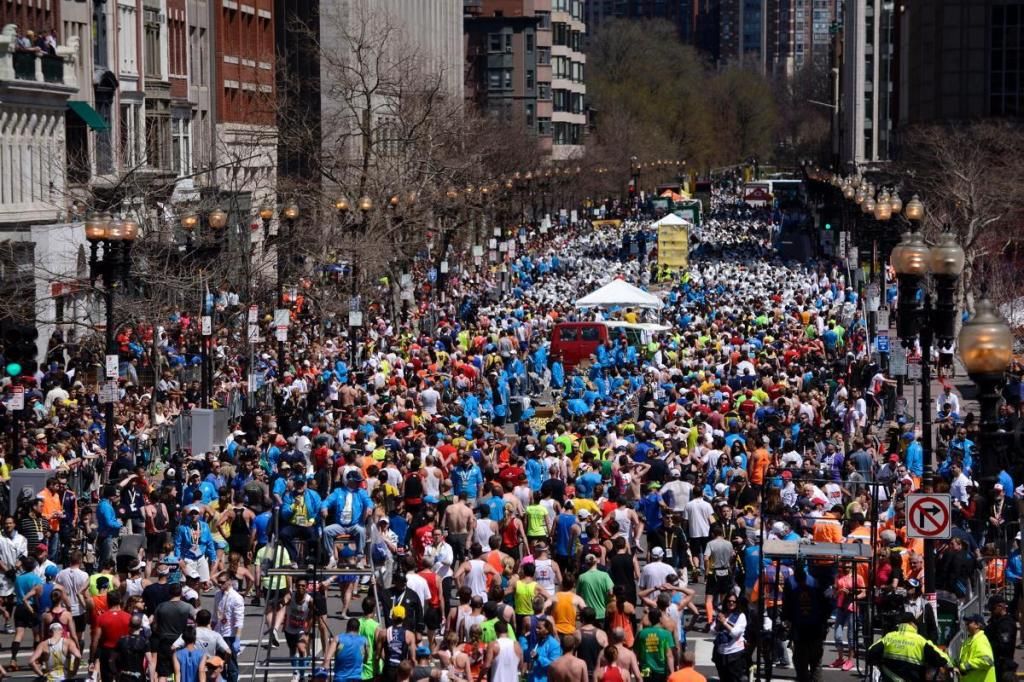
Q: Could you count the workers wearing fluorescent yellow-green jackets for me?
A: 2